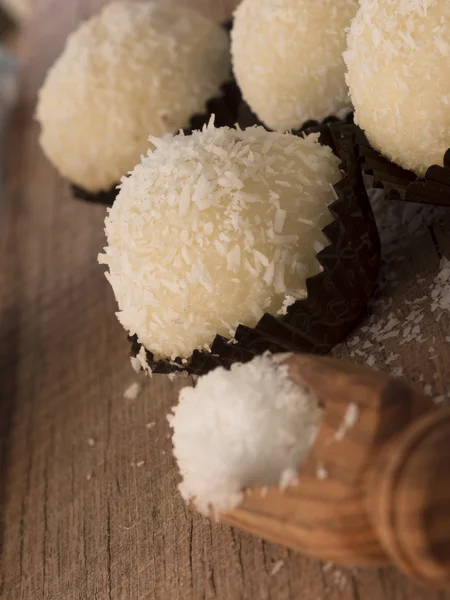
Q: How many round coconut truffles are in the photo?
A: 4